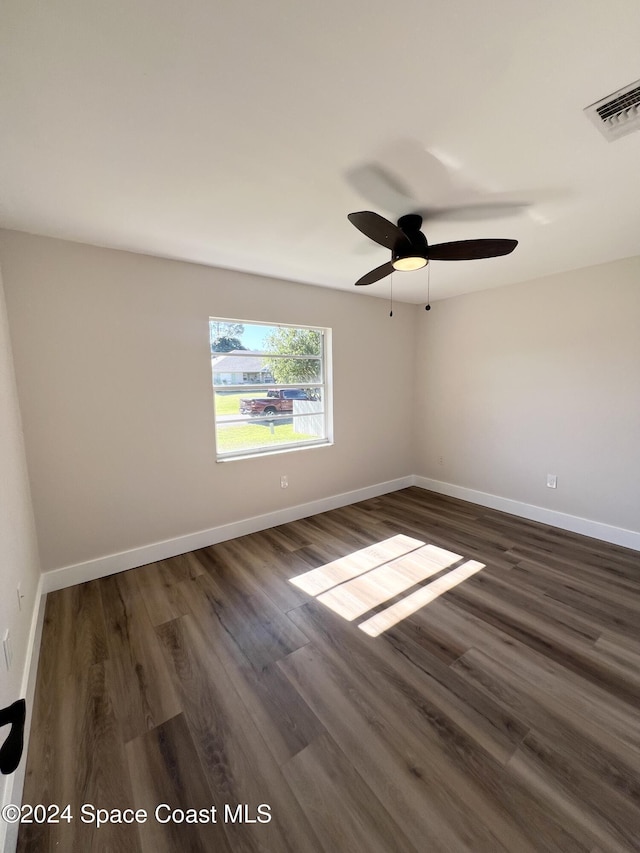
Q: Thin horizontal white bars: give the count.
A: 3